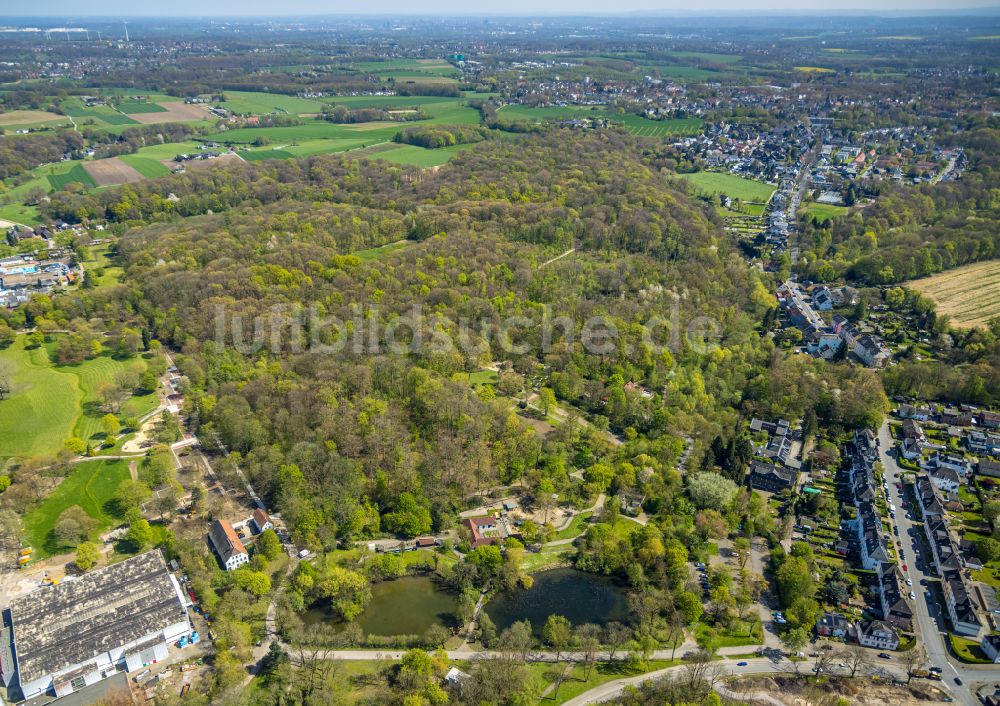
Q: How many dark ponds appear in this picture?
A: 2